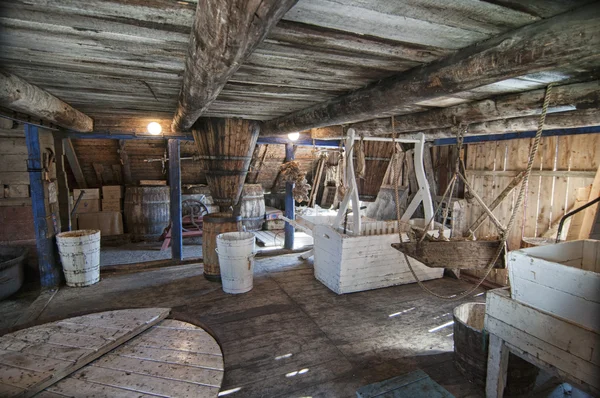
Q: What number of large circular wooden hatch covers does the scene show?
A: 1